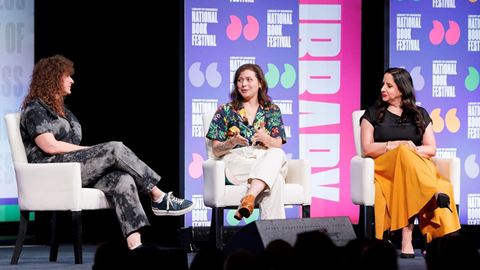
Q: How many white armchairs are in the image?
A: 3